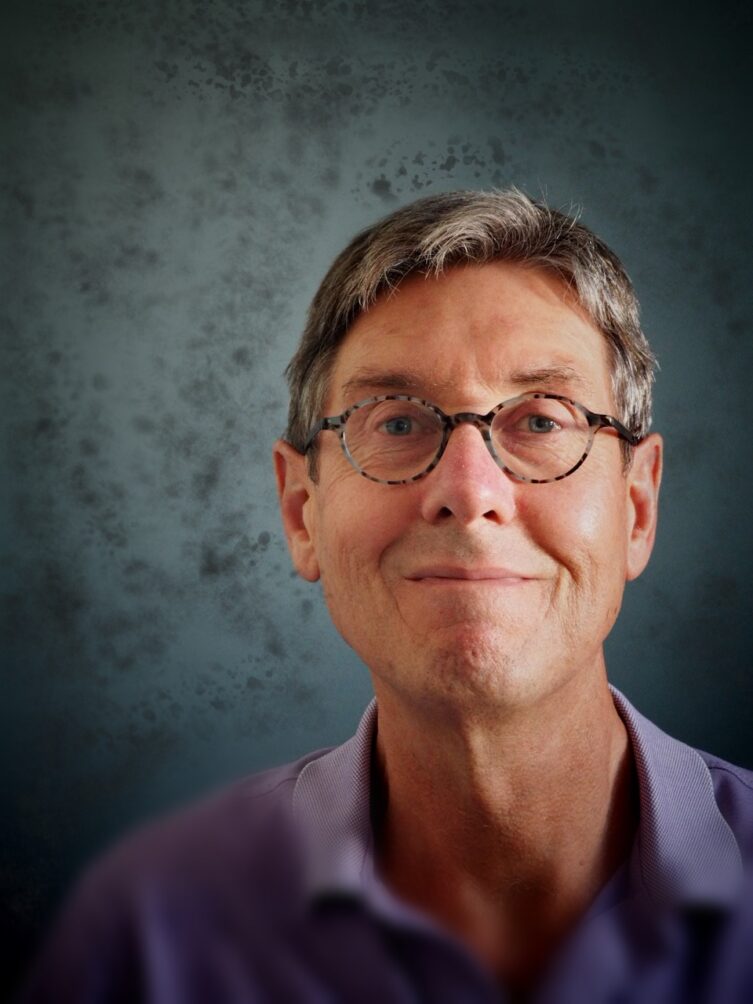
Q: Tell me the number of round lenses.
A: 2